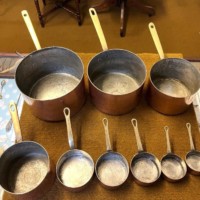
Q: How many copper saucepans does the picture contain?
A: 9